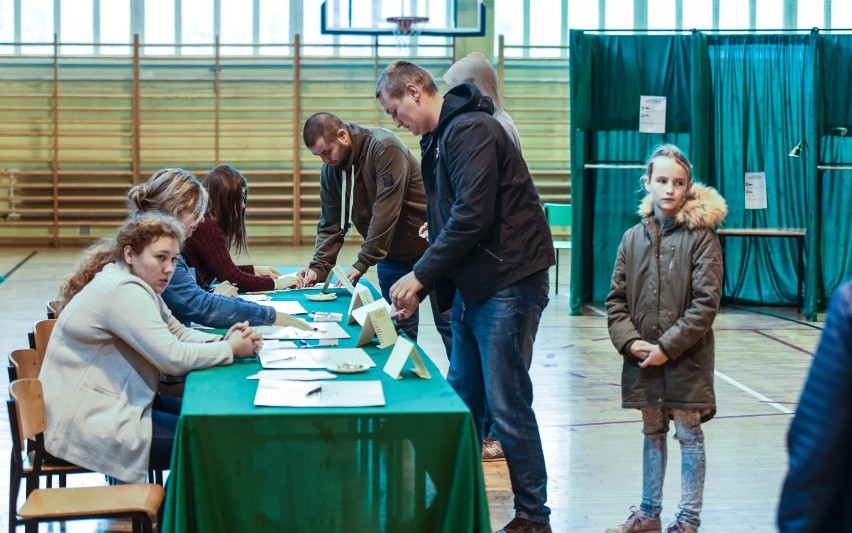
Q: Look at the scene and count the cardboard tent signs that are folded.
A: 4